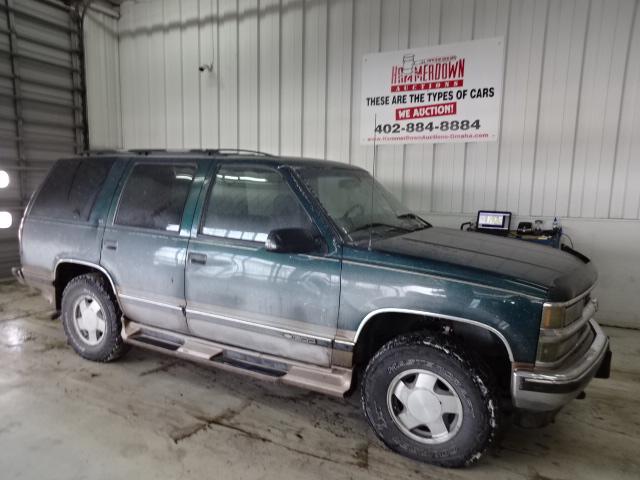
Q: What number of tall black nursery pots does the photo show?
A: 0